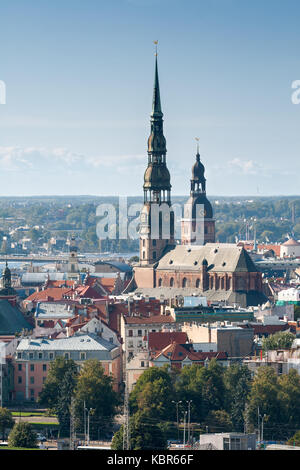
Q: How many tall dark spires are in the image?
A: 2